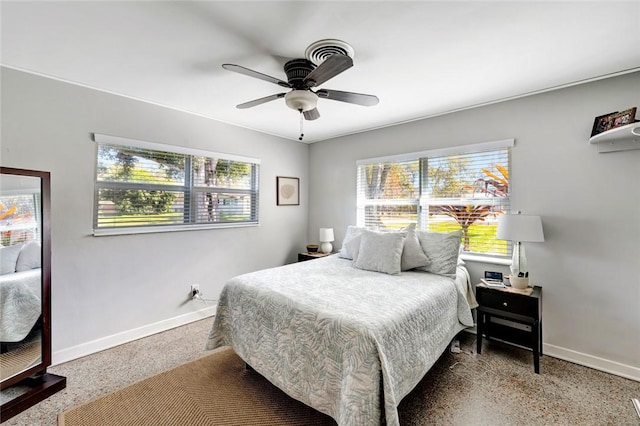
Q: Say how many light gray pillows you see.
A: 4